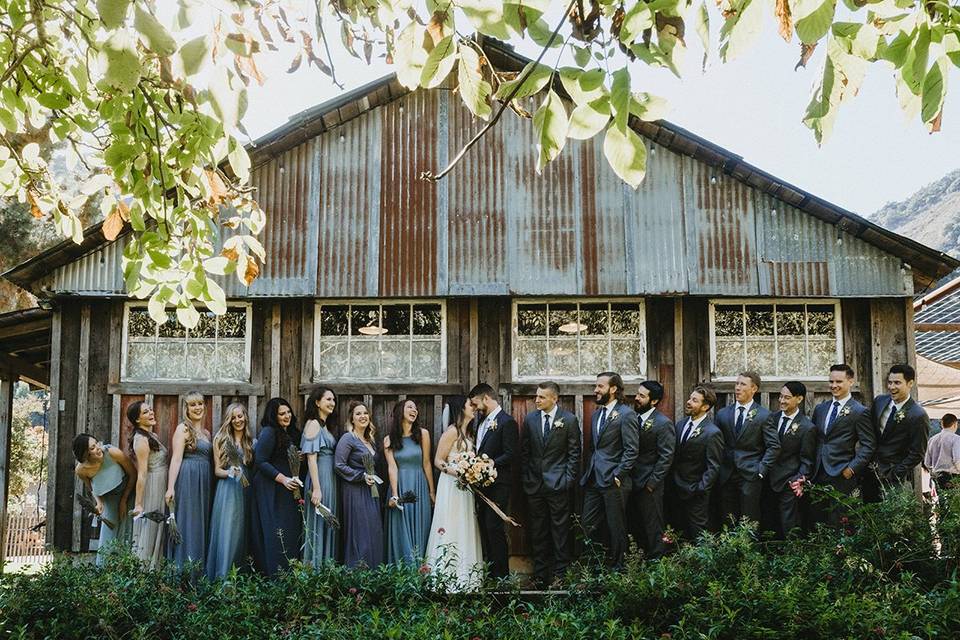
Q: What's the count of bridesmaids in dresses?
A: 8